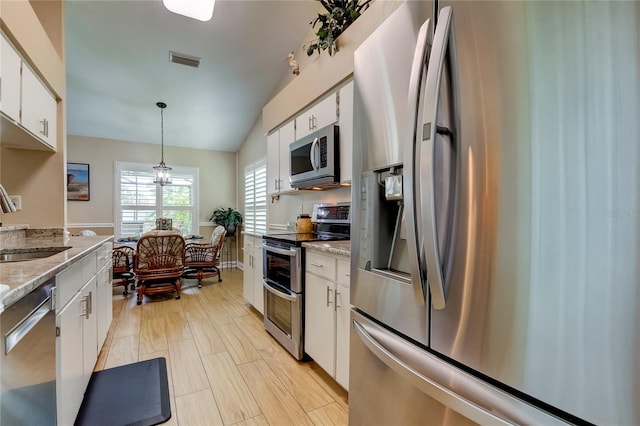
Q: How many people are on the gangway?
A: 0